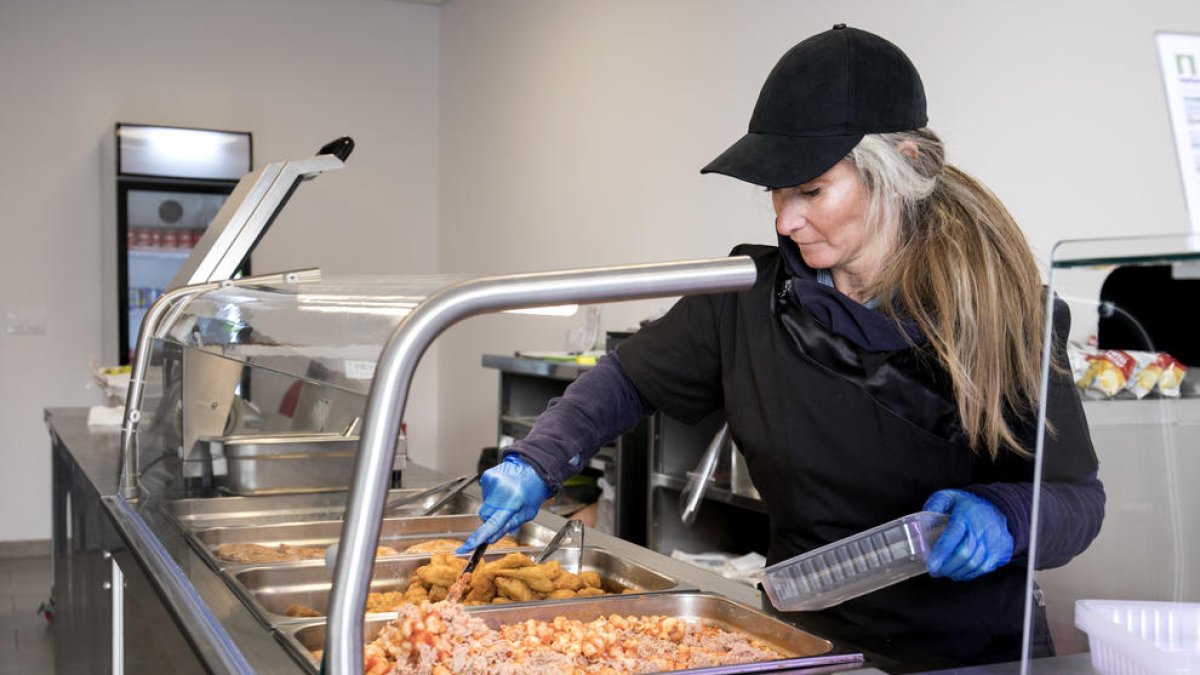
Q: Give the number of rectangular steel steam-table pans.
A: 5